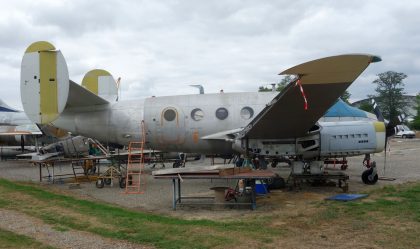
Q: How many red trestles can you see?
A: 1